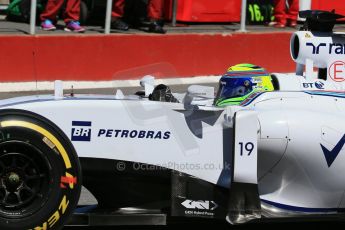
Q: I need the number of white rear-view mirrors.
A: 2